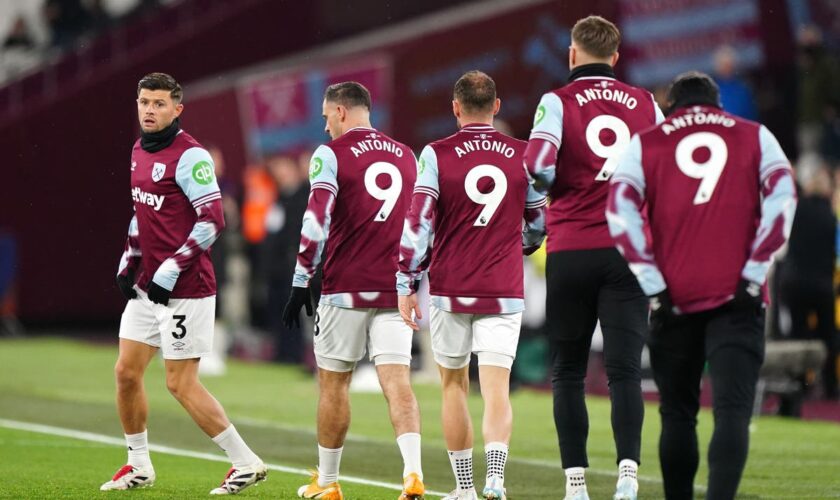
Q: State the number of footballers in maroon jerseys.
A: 5